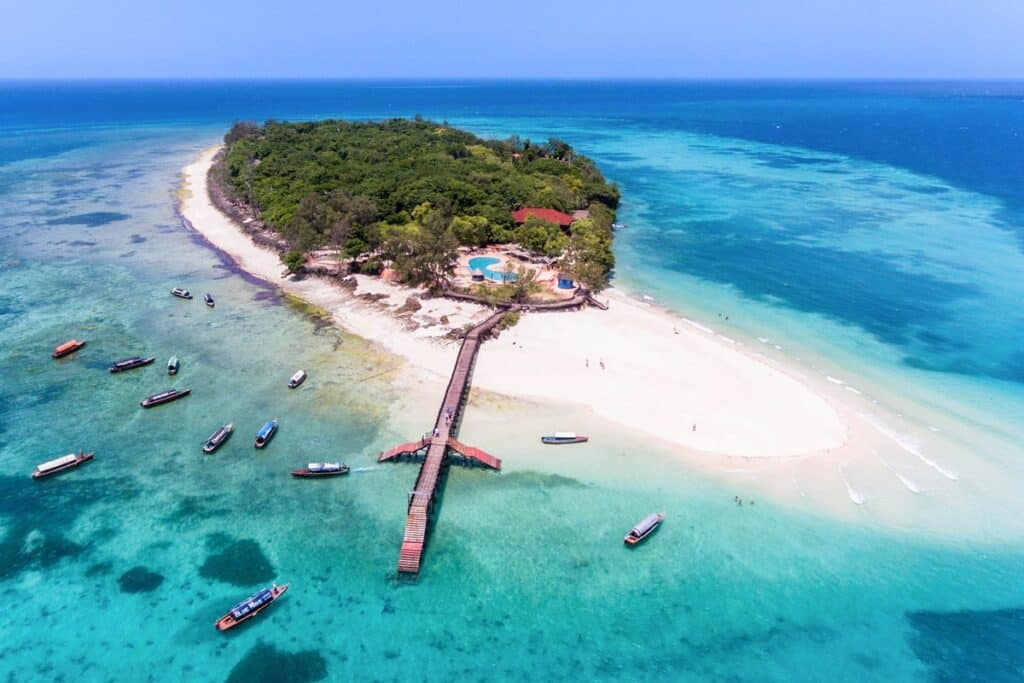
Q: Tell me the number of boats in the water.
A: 14